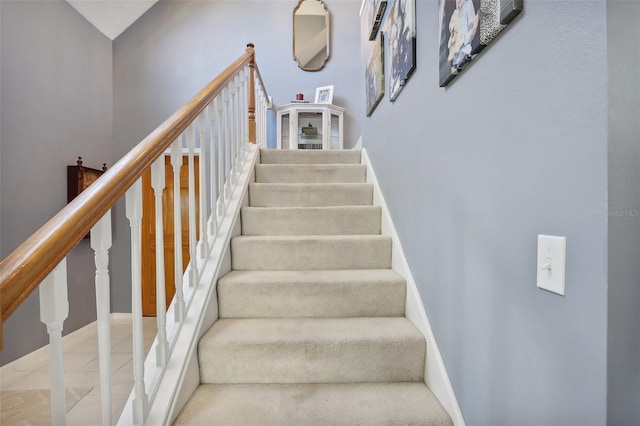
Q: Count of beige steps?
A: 8